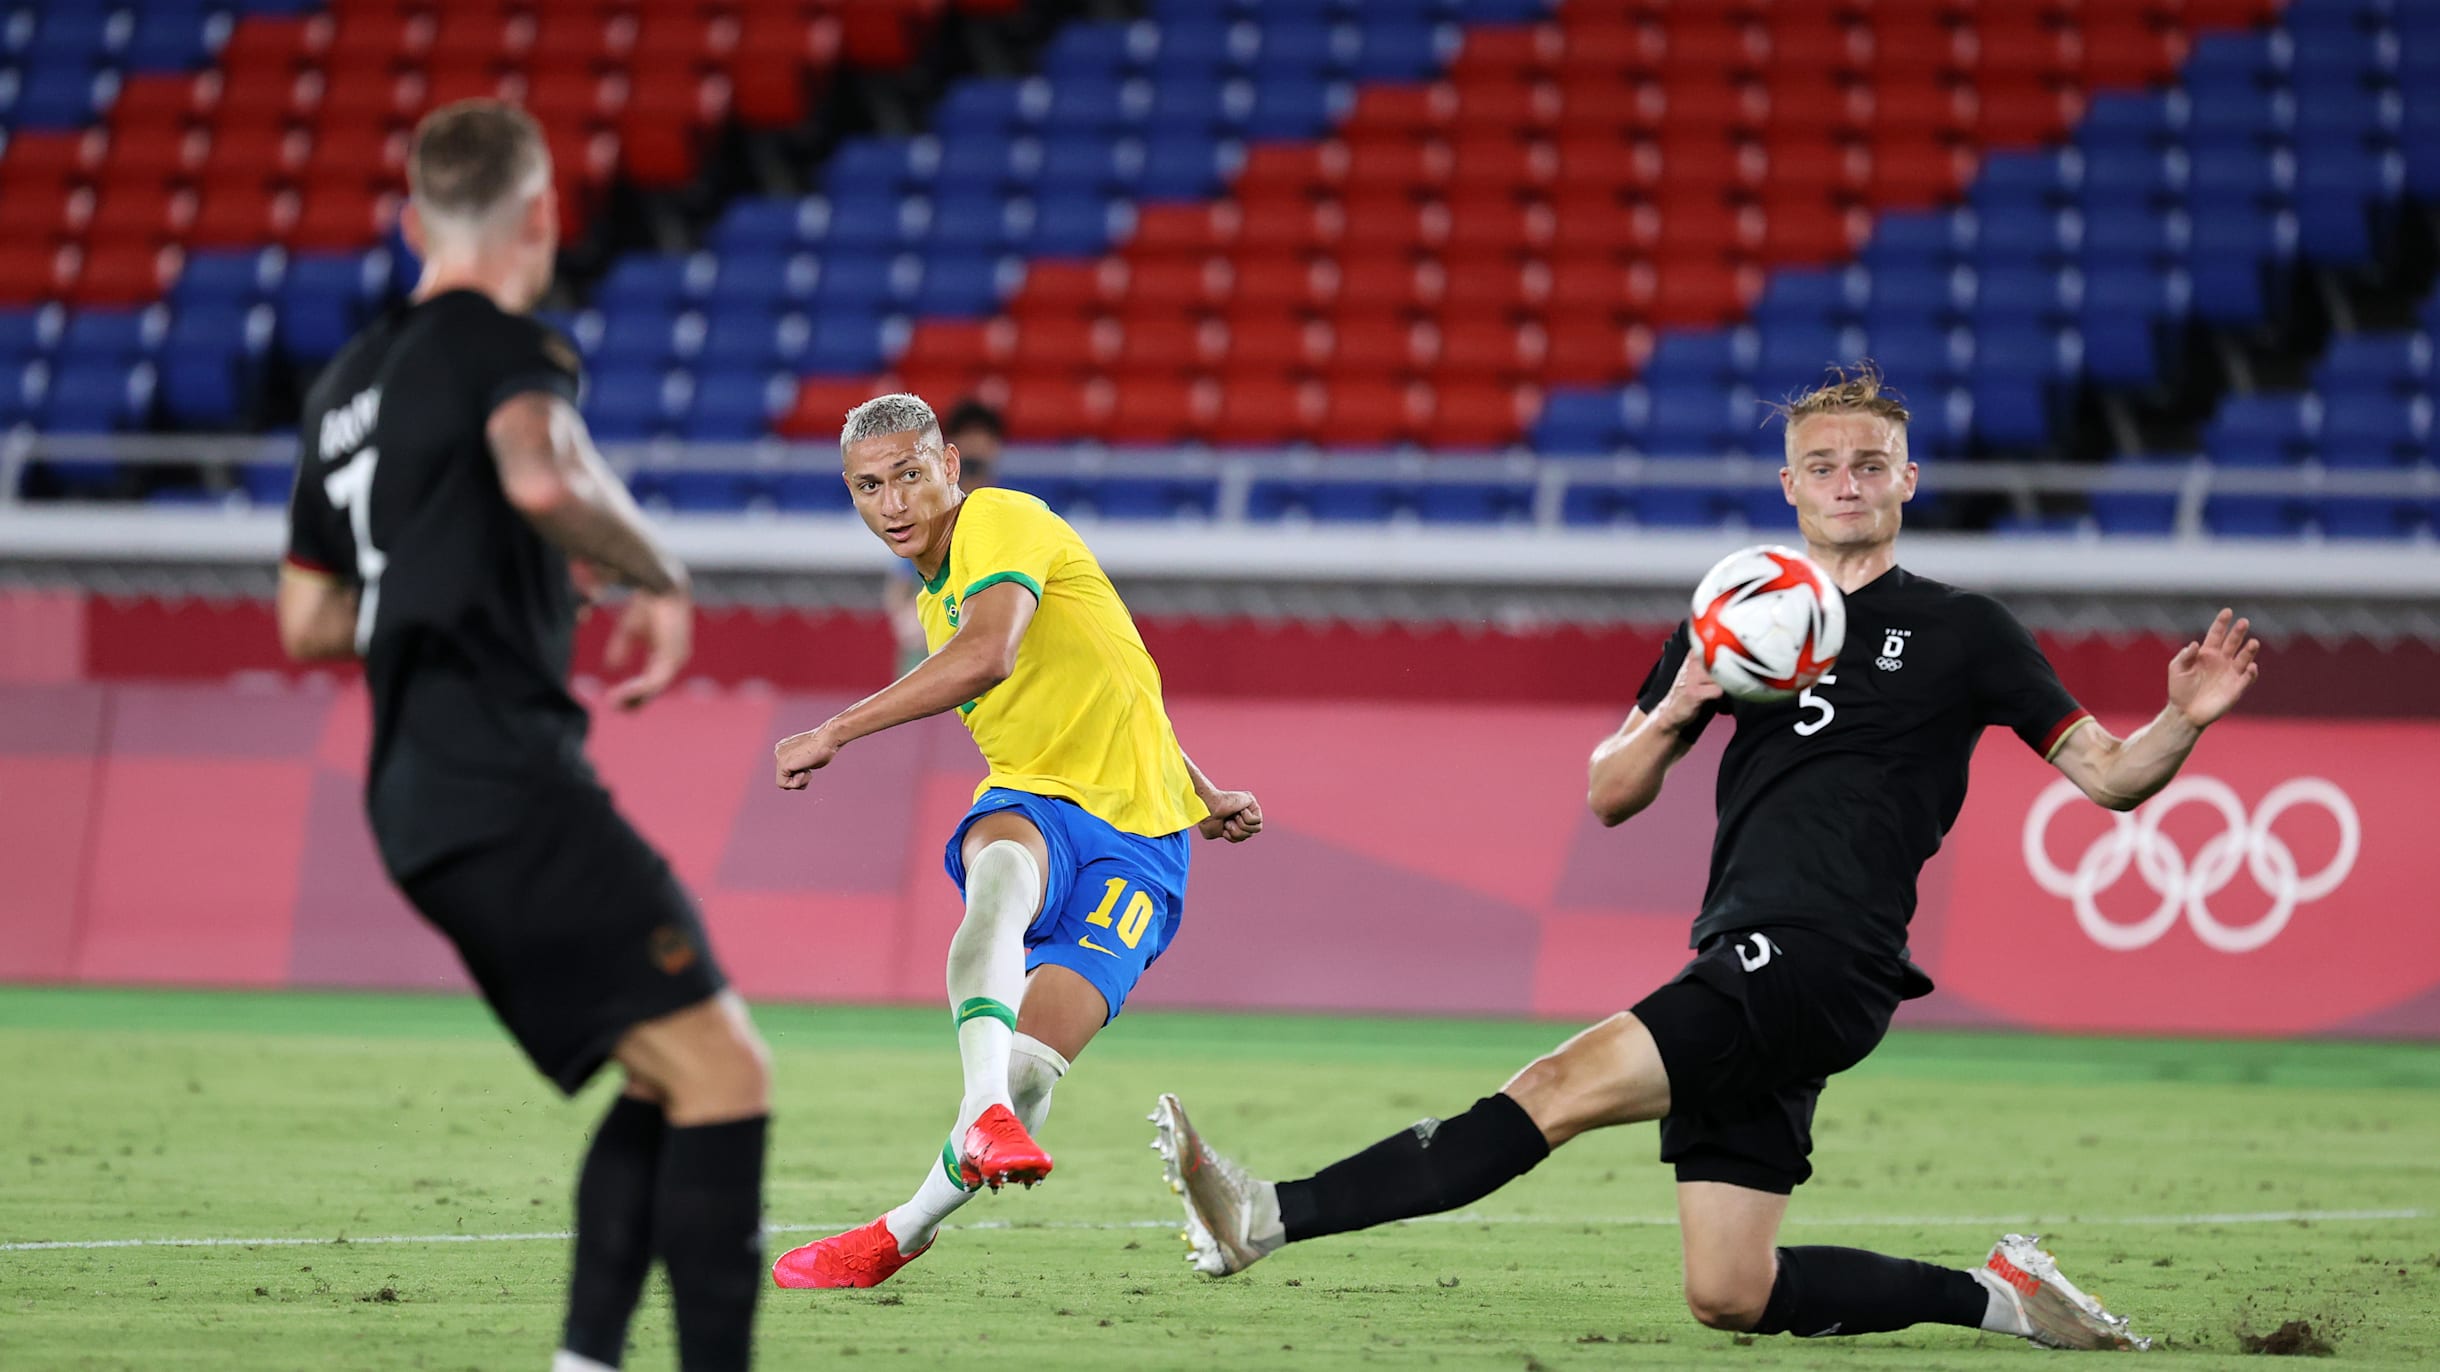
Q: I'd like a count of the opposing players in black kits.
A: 2